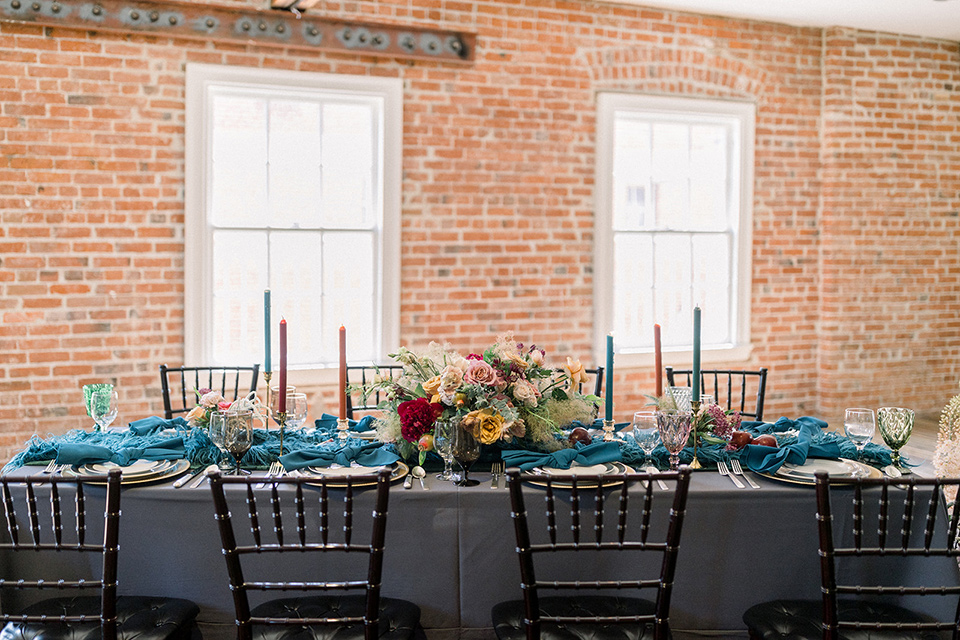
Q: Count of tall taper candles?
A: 6